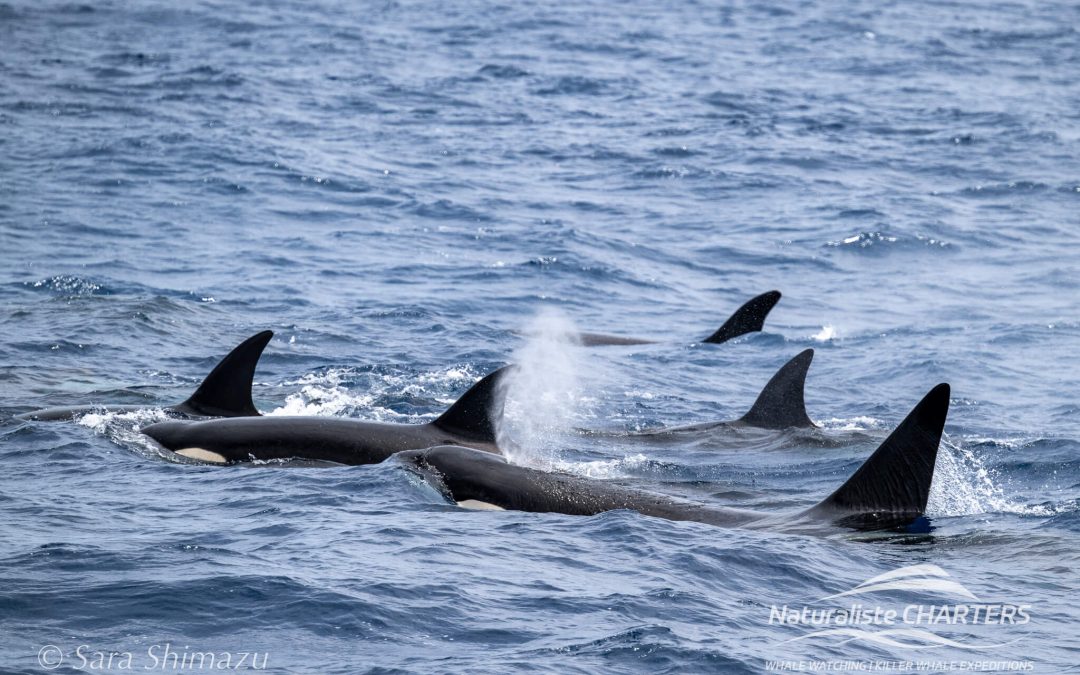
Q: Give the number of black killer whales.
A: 5